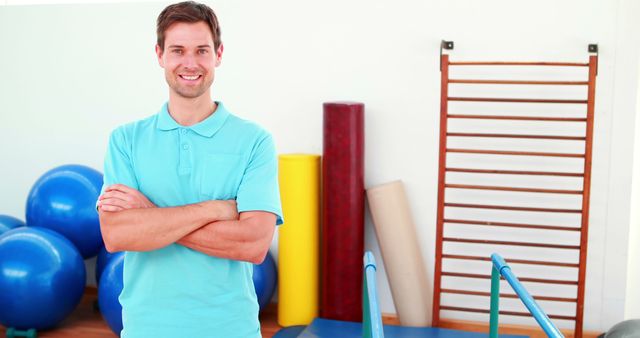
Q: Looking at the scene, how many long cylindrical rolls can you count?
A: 3